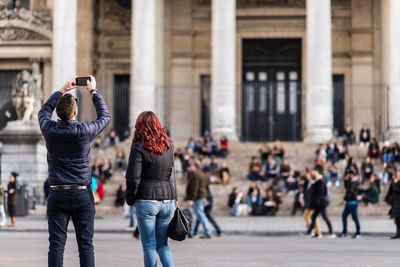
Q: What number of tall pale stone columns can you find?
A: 5